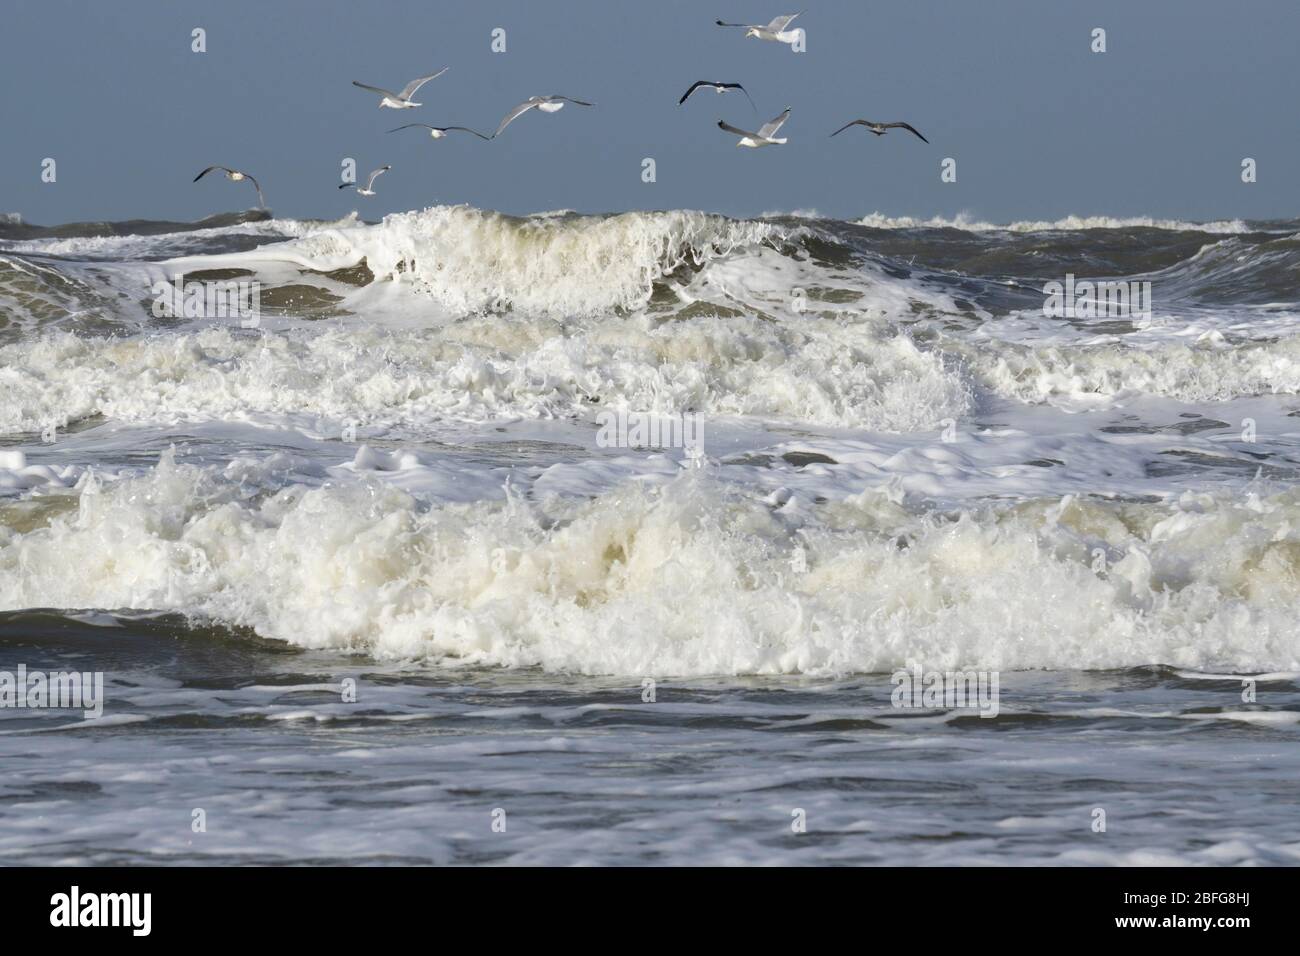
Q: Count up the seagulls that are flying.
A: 9